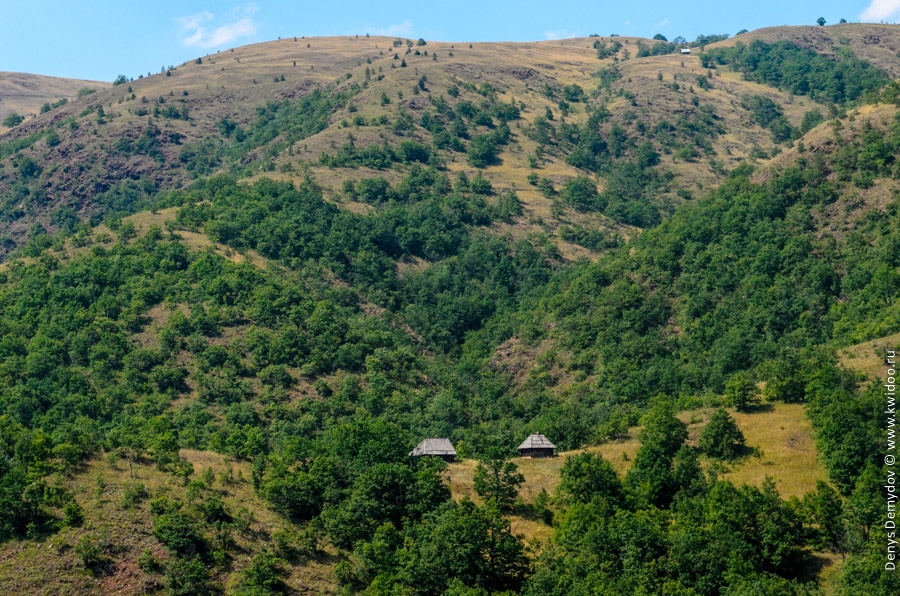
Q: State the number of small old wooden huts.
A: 2